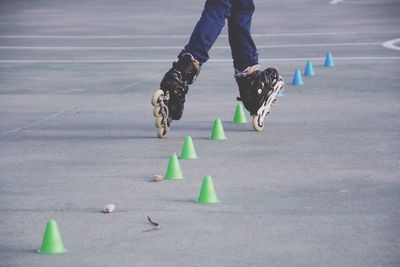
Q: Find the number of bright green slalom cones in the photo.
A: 6